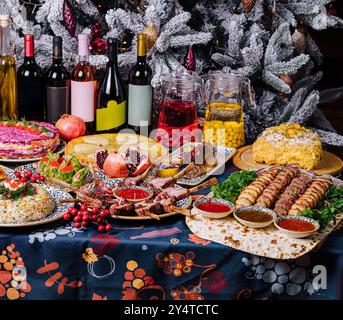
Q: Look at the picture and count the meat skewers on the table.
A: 4